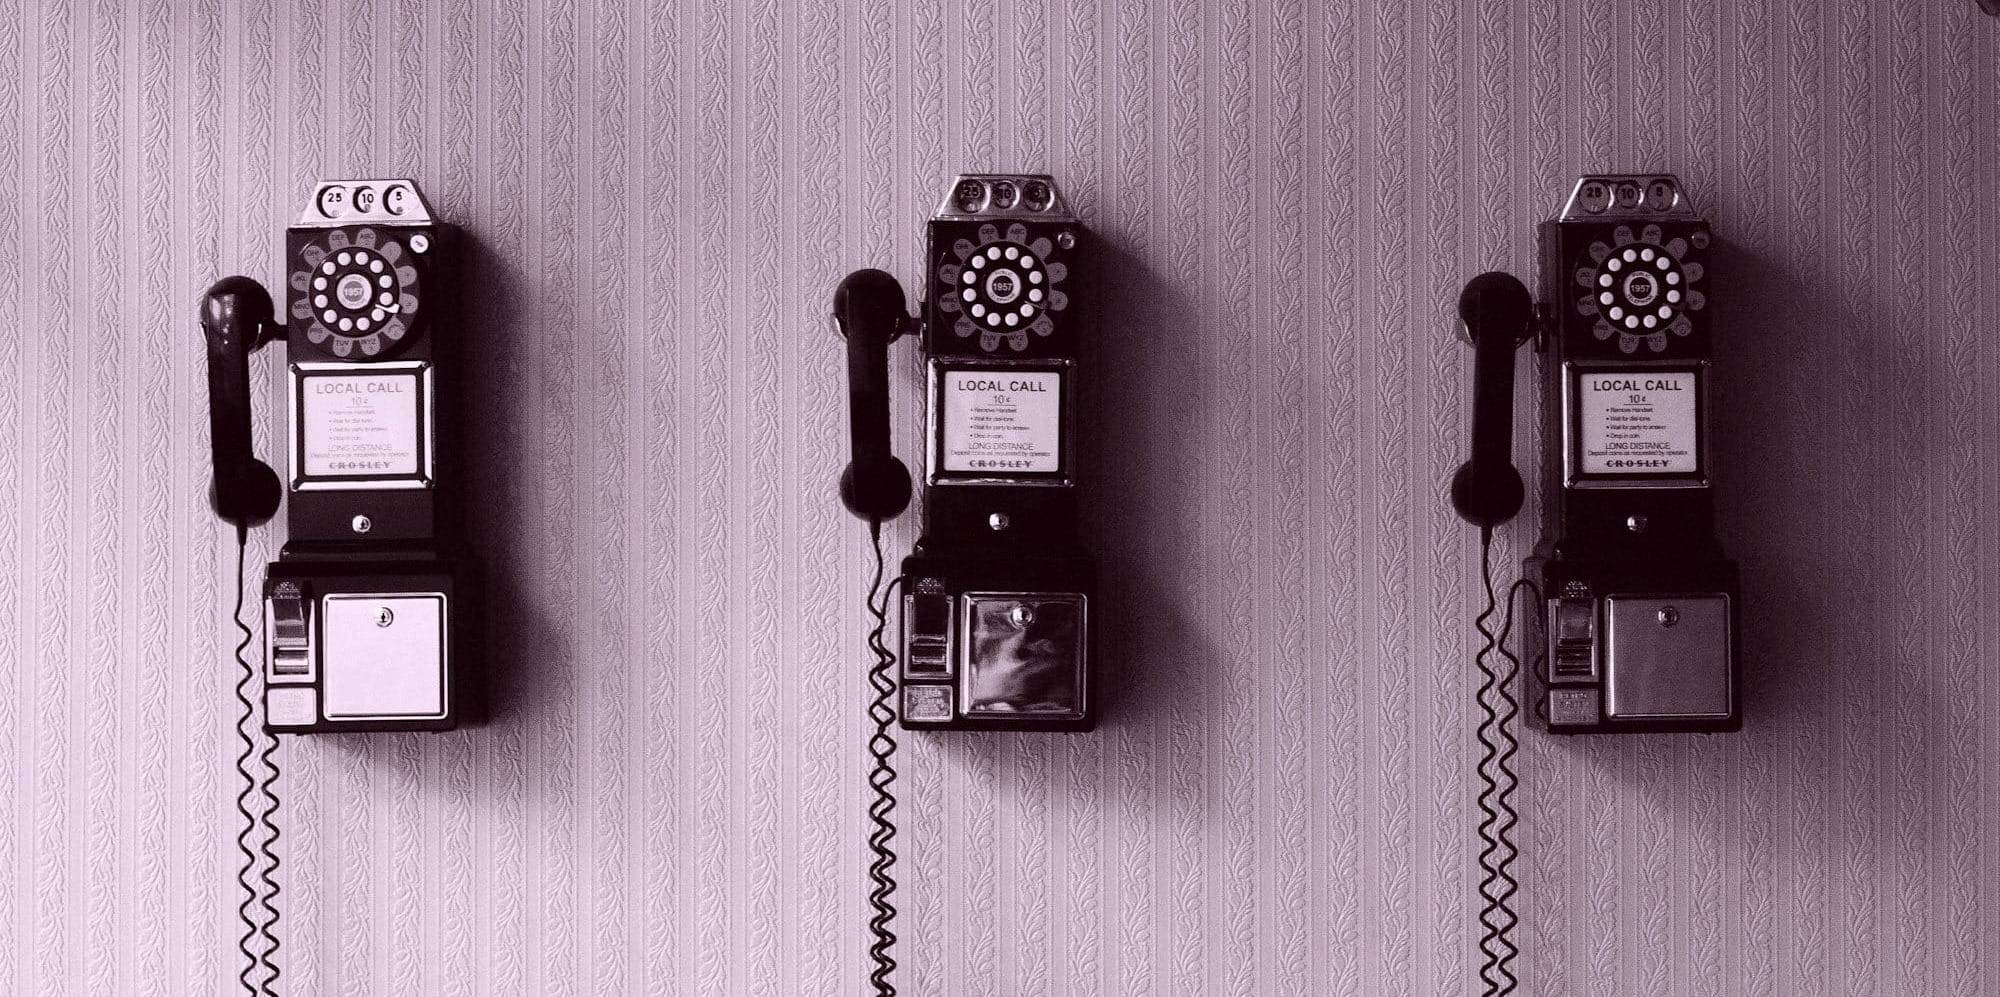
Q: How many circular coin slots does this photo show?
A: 9